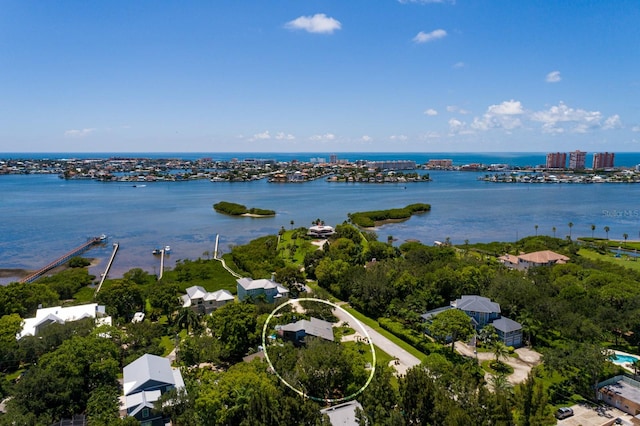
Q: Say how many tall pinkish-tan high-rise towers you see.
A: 3